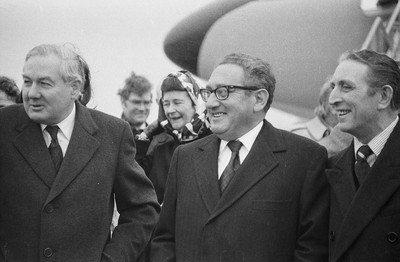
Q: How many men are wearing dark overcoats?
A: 3